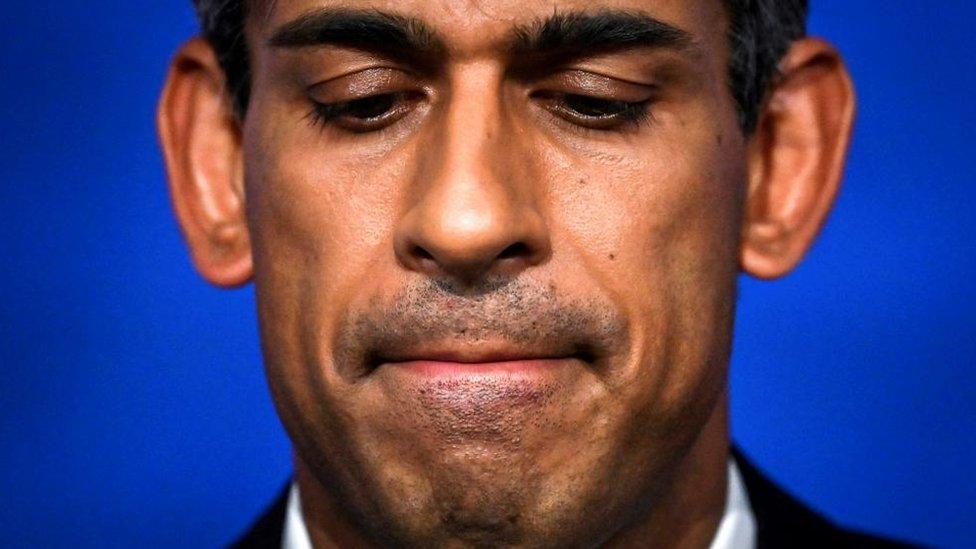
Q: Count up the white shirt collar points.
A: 2